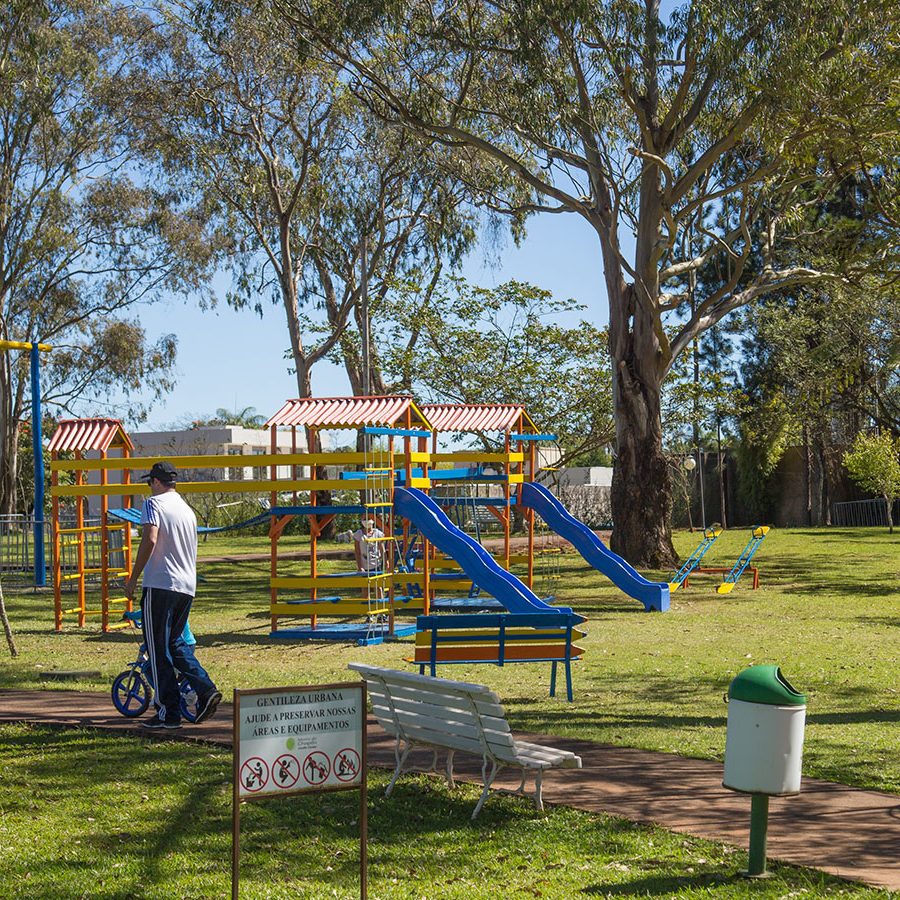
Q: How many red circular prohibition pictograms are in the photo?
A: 4